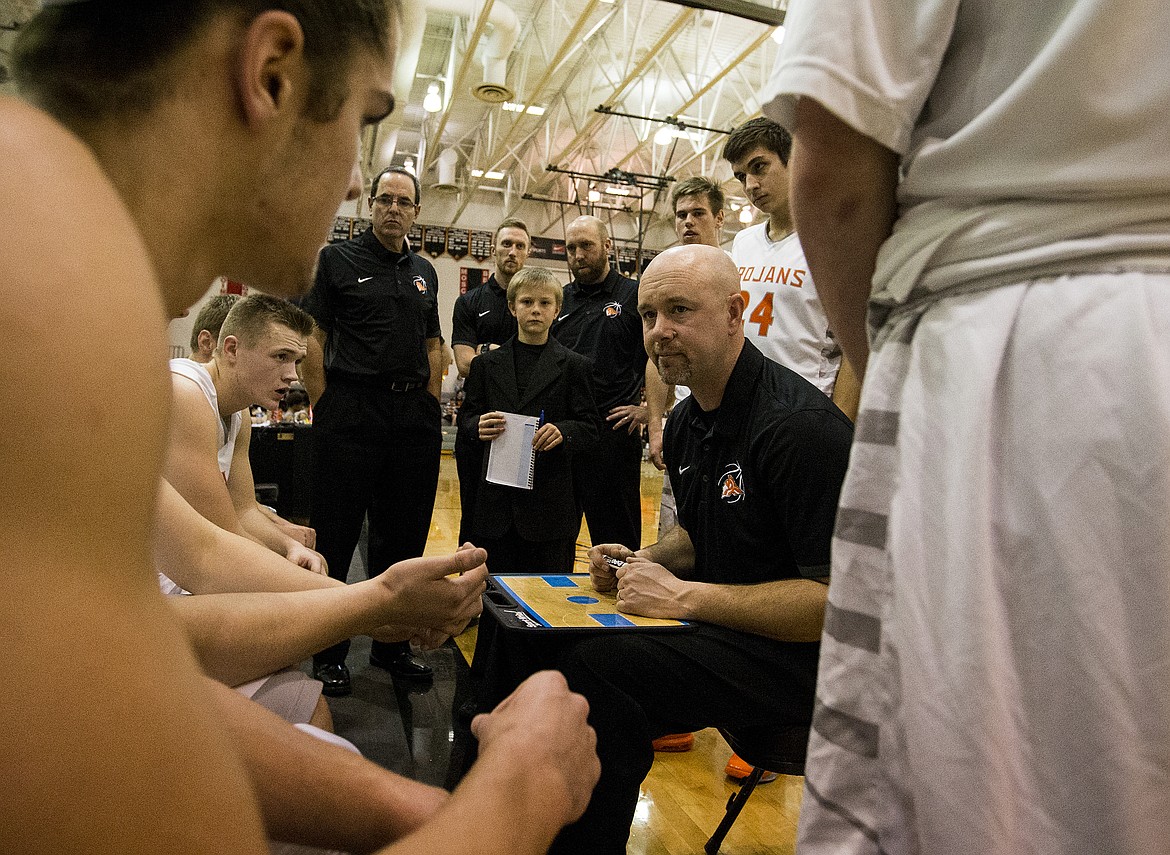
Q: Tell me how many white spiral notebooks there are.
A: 1